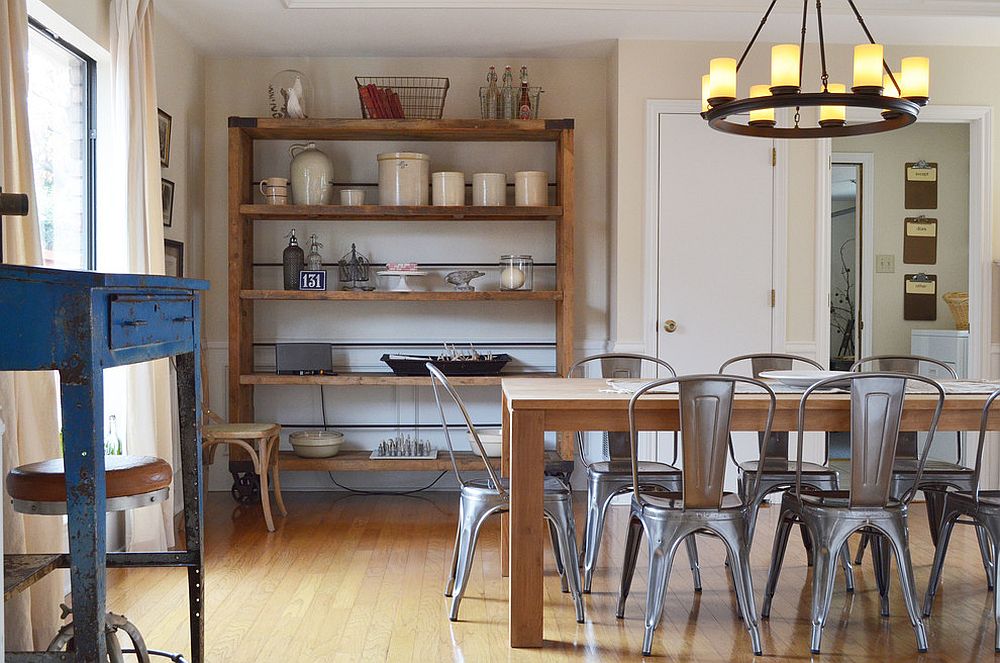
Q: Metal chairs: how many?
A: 7